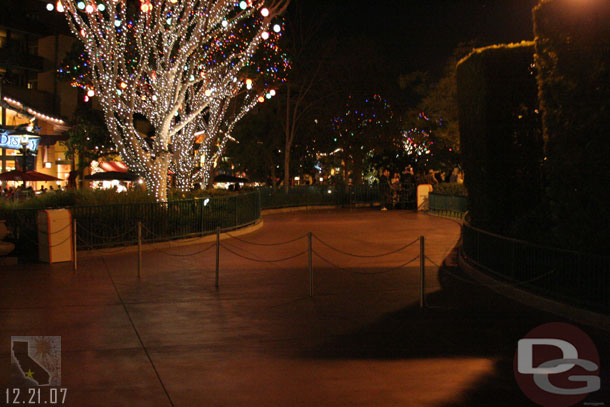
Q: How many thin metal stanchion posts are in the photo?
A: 5